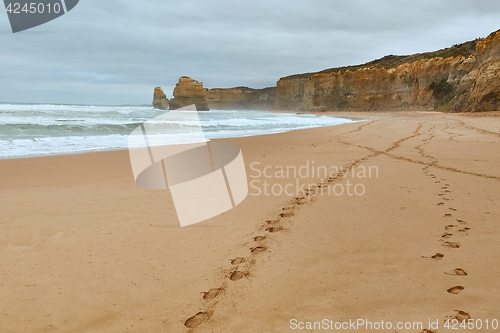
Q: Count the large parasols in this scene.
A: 0